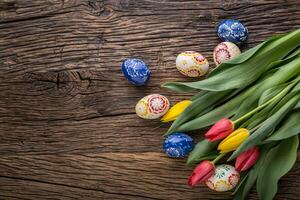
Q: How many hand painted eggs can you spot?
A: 7